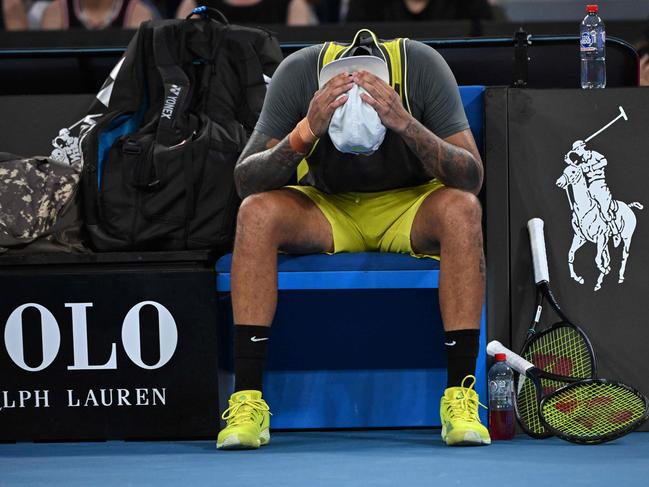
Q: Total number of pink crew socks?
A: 0